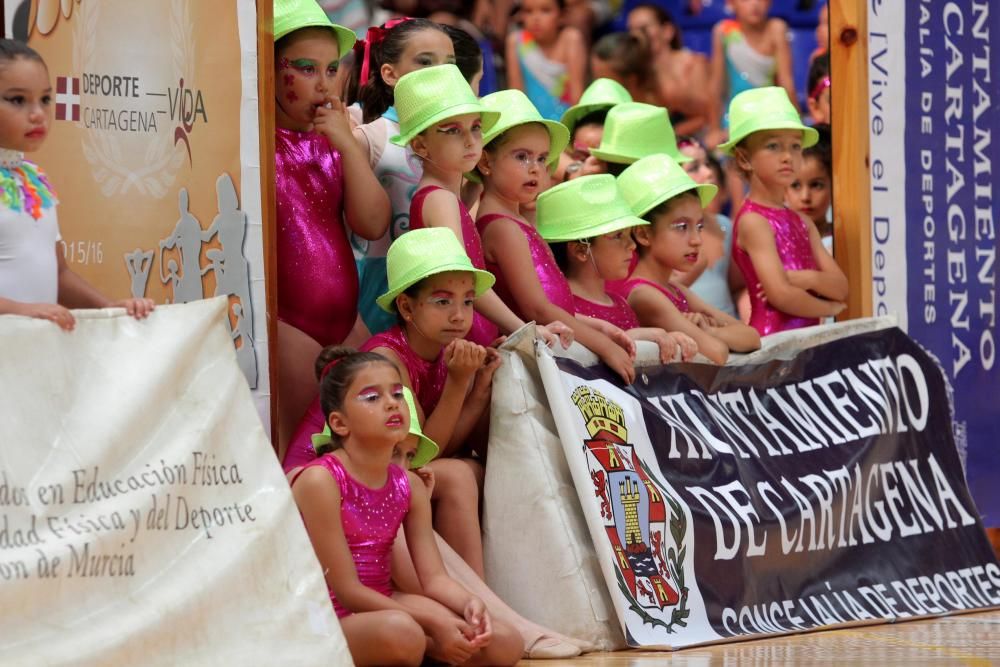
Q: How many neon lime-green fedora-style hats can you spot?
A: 10